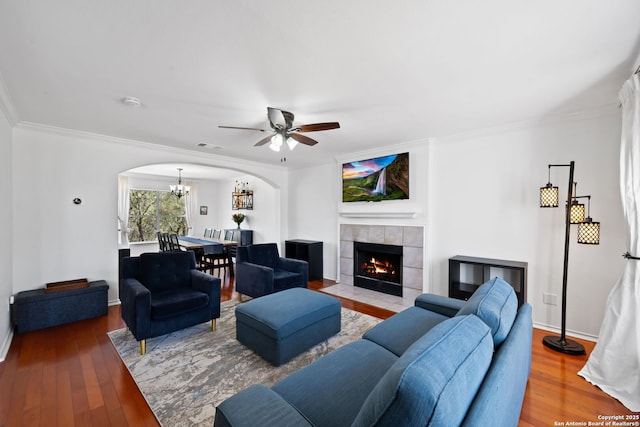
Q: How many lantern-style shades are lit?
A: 3